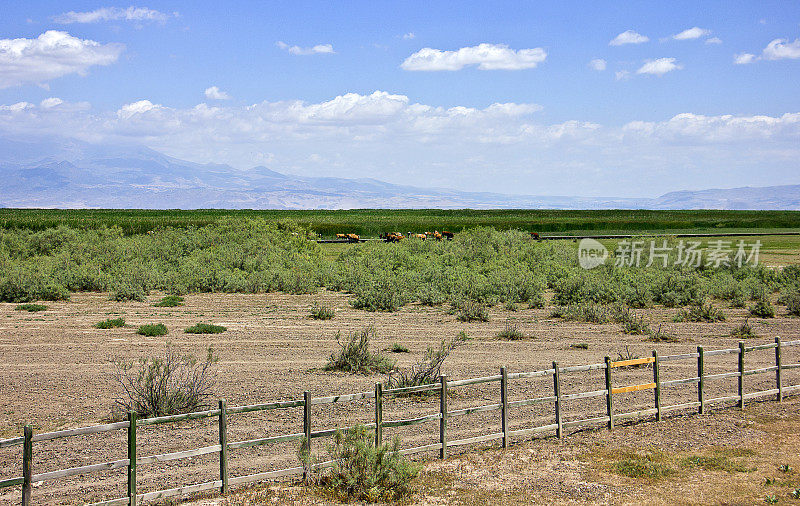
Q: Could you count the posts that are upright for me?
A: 13